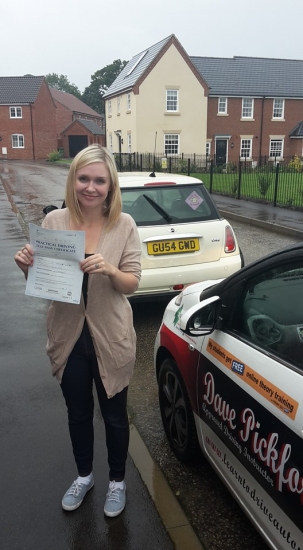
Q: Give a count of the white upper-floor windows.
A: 8